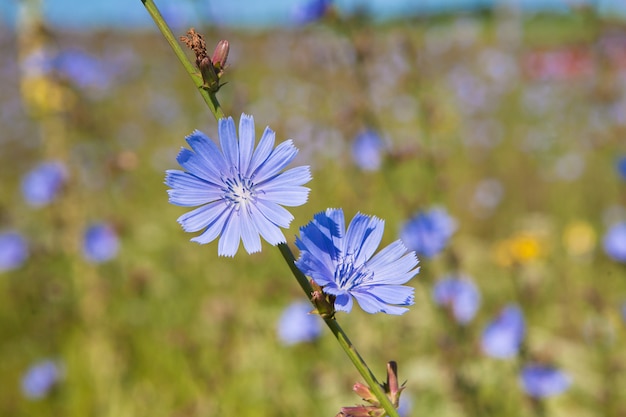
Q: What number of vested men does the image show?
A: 0